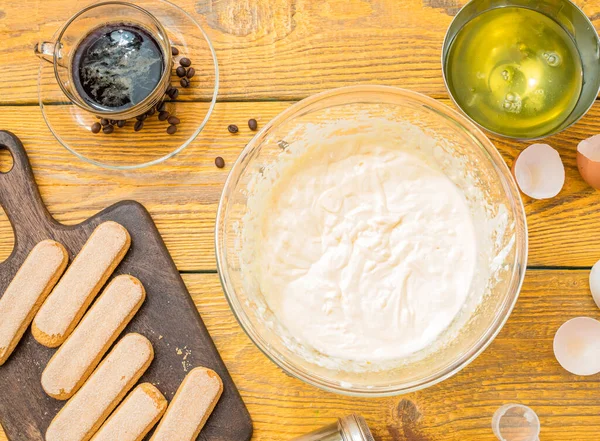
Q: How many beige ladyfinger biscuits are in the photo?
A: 6